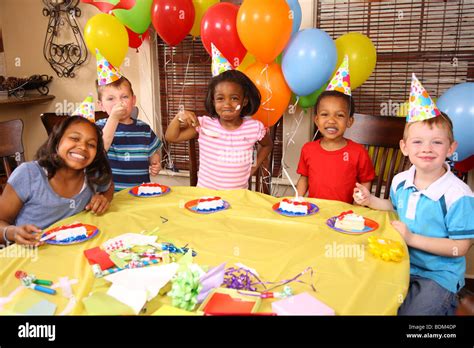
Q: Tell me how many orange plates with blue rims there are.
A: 5